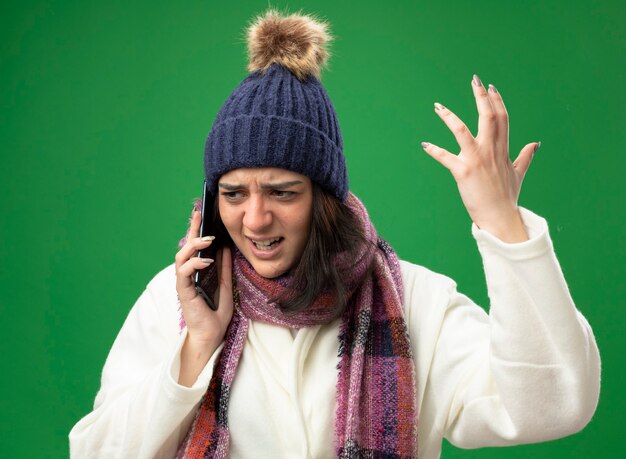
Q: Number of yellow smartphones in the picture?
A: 0